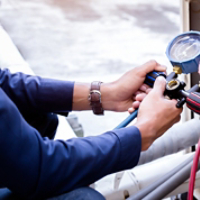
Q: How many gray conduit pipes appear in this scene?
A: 2